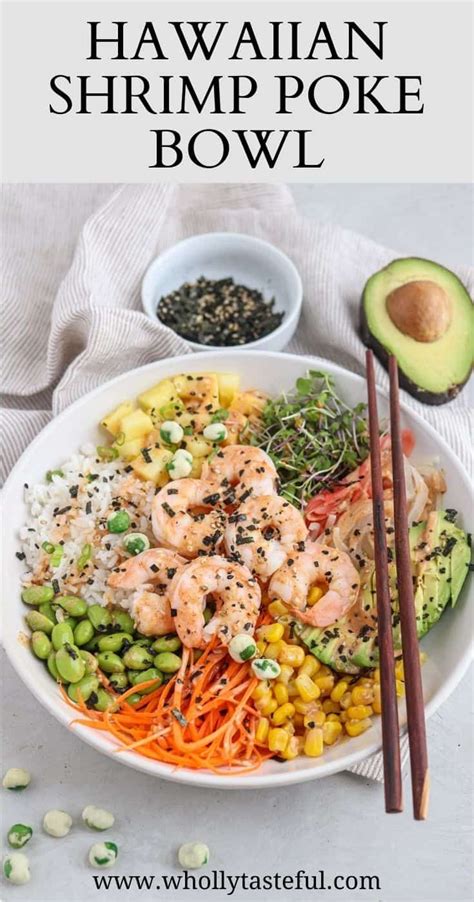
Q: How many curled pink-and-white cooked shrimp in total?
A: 6